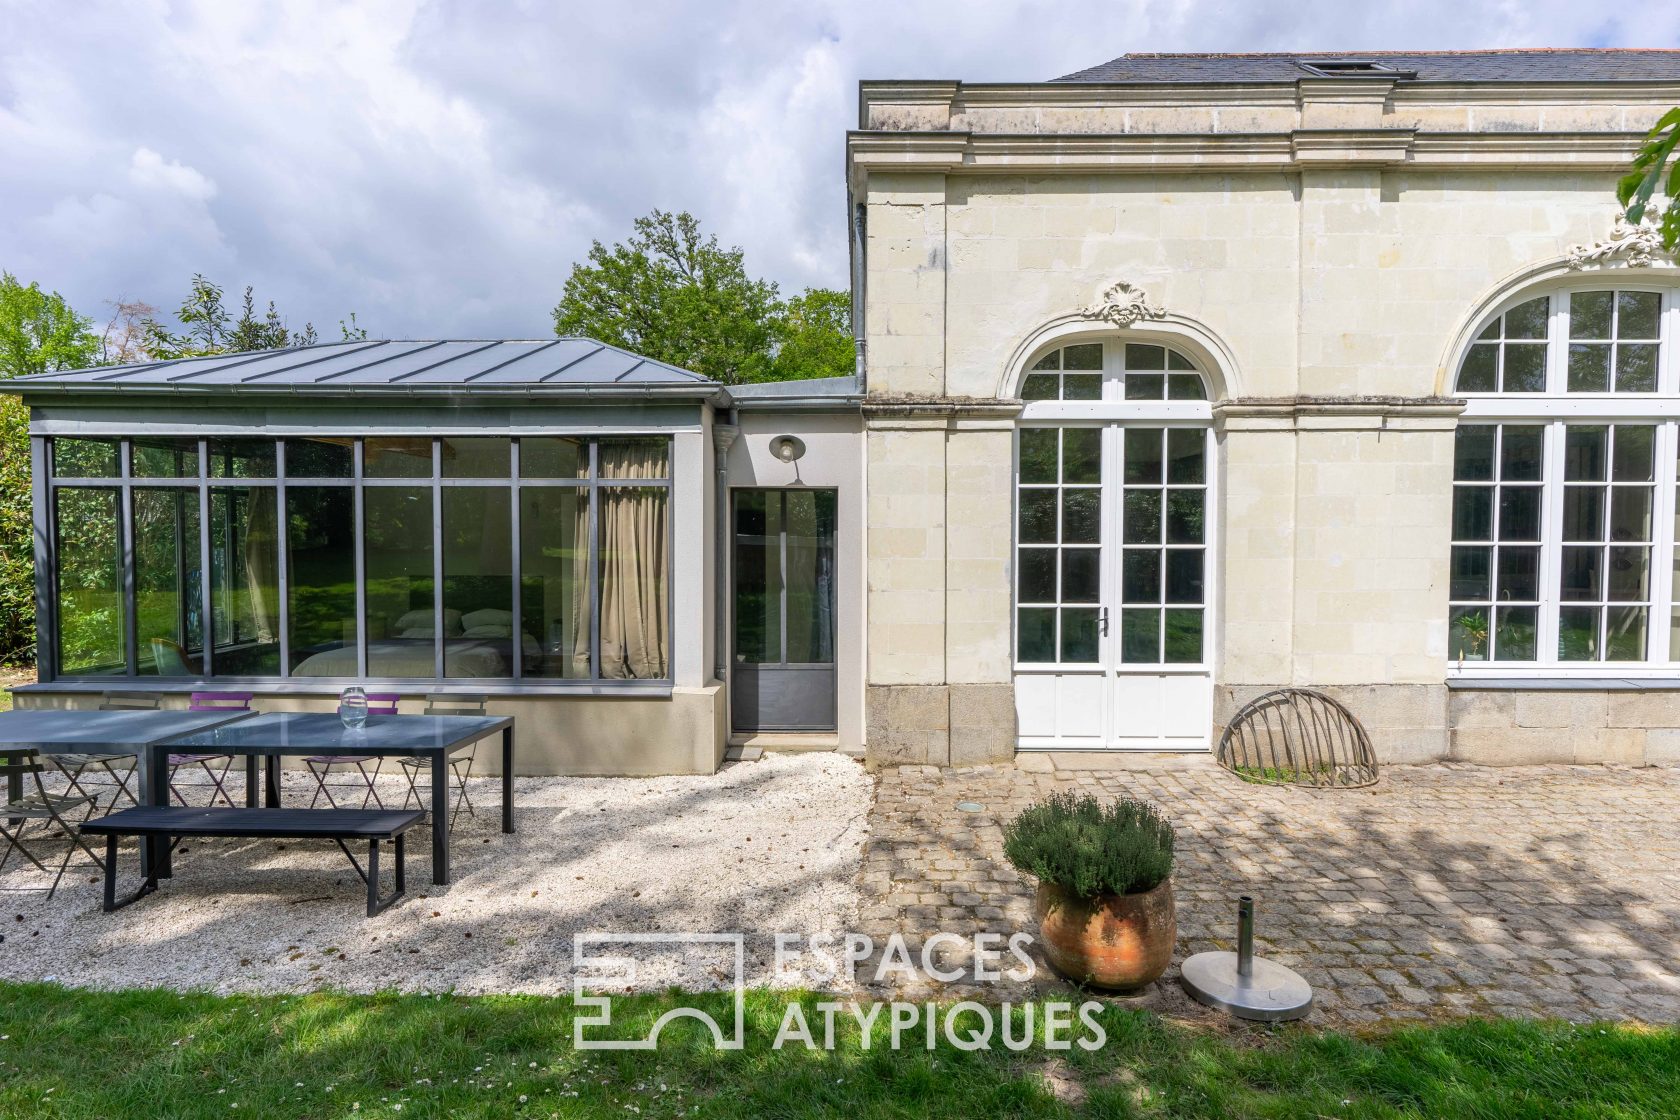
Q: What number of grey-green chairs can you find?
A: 3